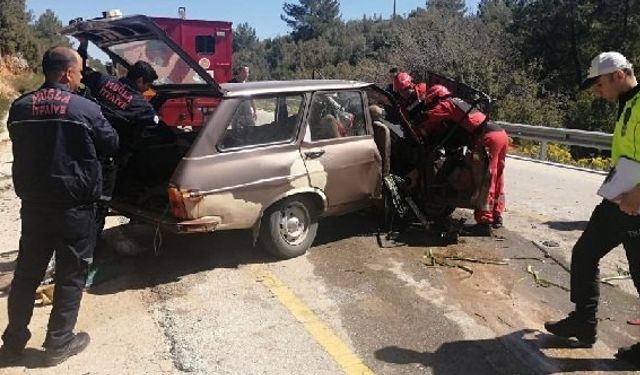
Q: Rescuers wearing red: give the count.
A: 2